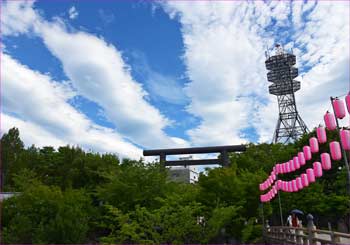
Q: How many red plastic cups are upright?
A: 0